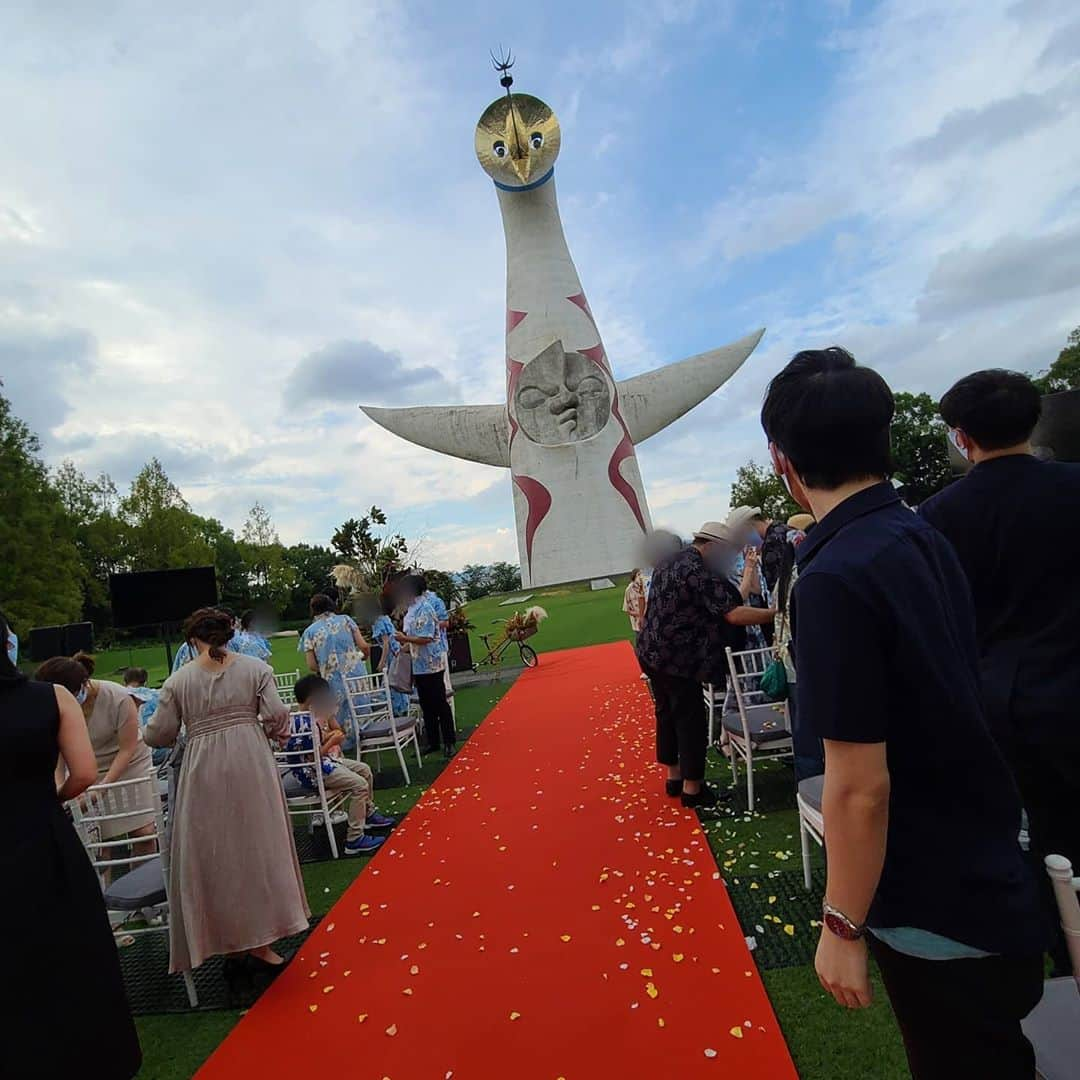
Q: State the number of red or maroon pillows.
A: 0